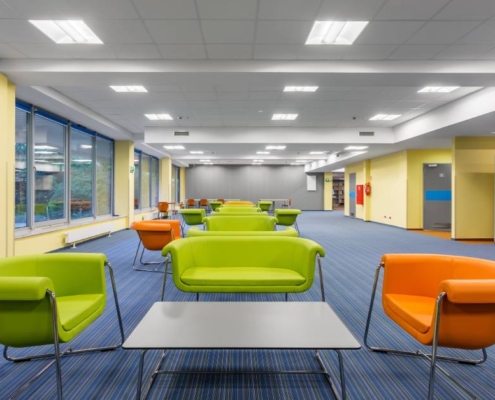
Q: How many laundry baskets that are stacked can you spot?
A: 0